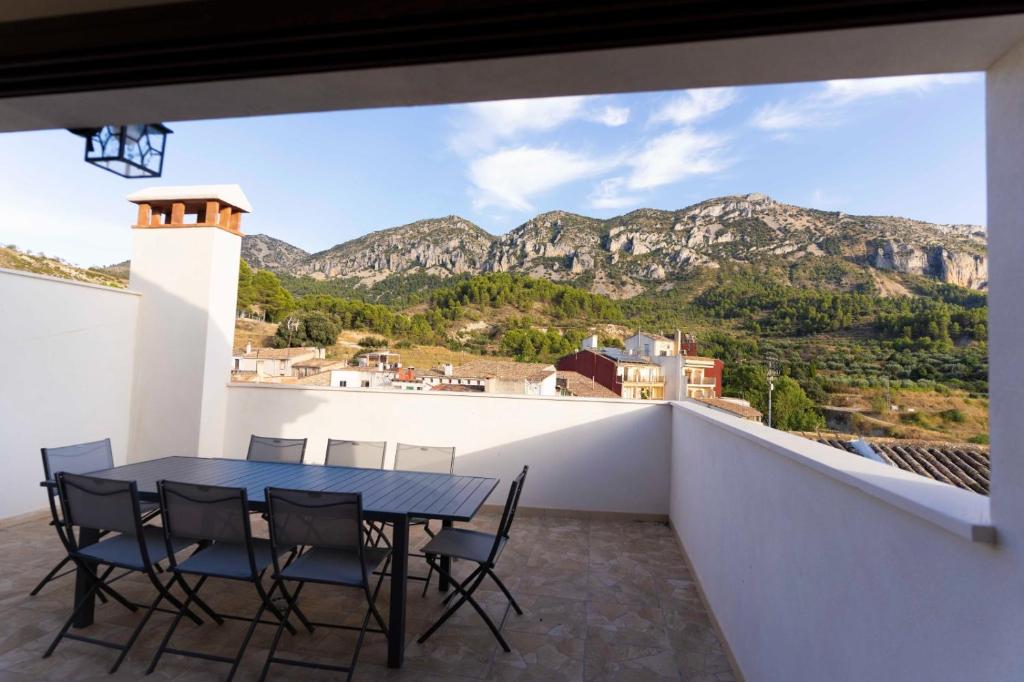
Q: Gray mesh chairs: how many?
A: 8